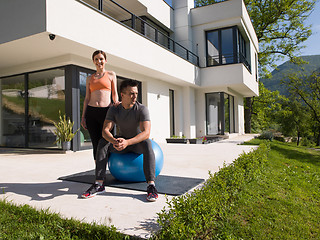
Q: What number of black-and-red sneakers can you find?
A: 2